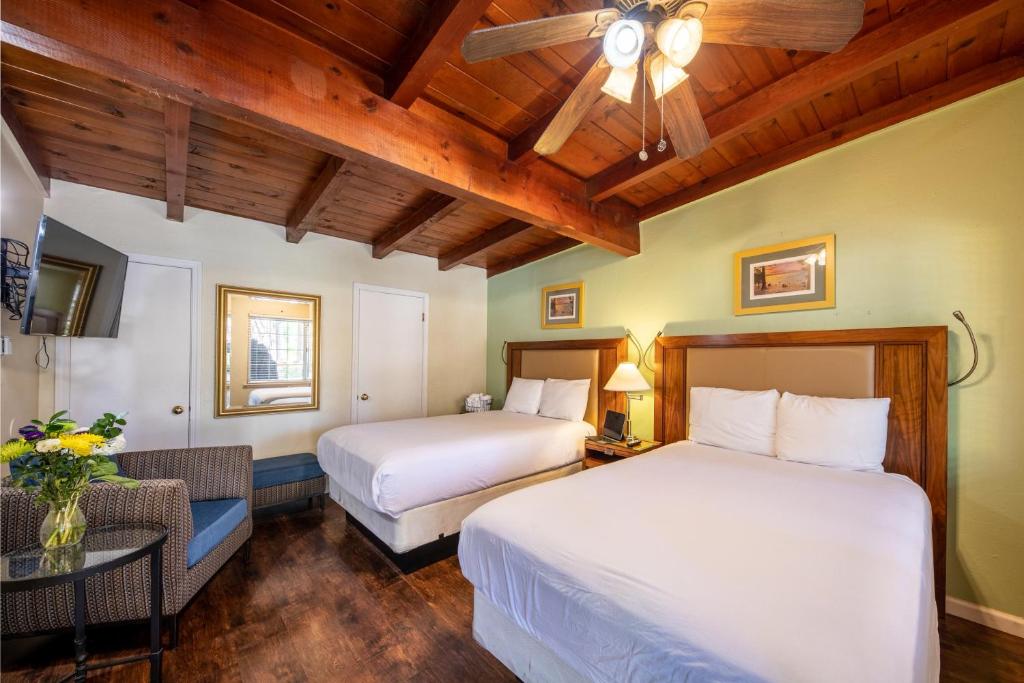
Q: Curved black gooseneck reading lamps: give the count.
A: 4